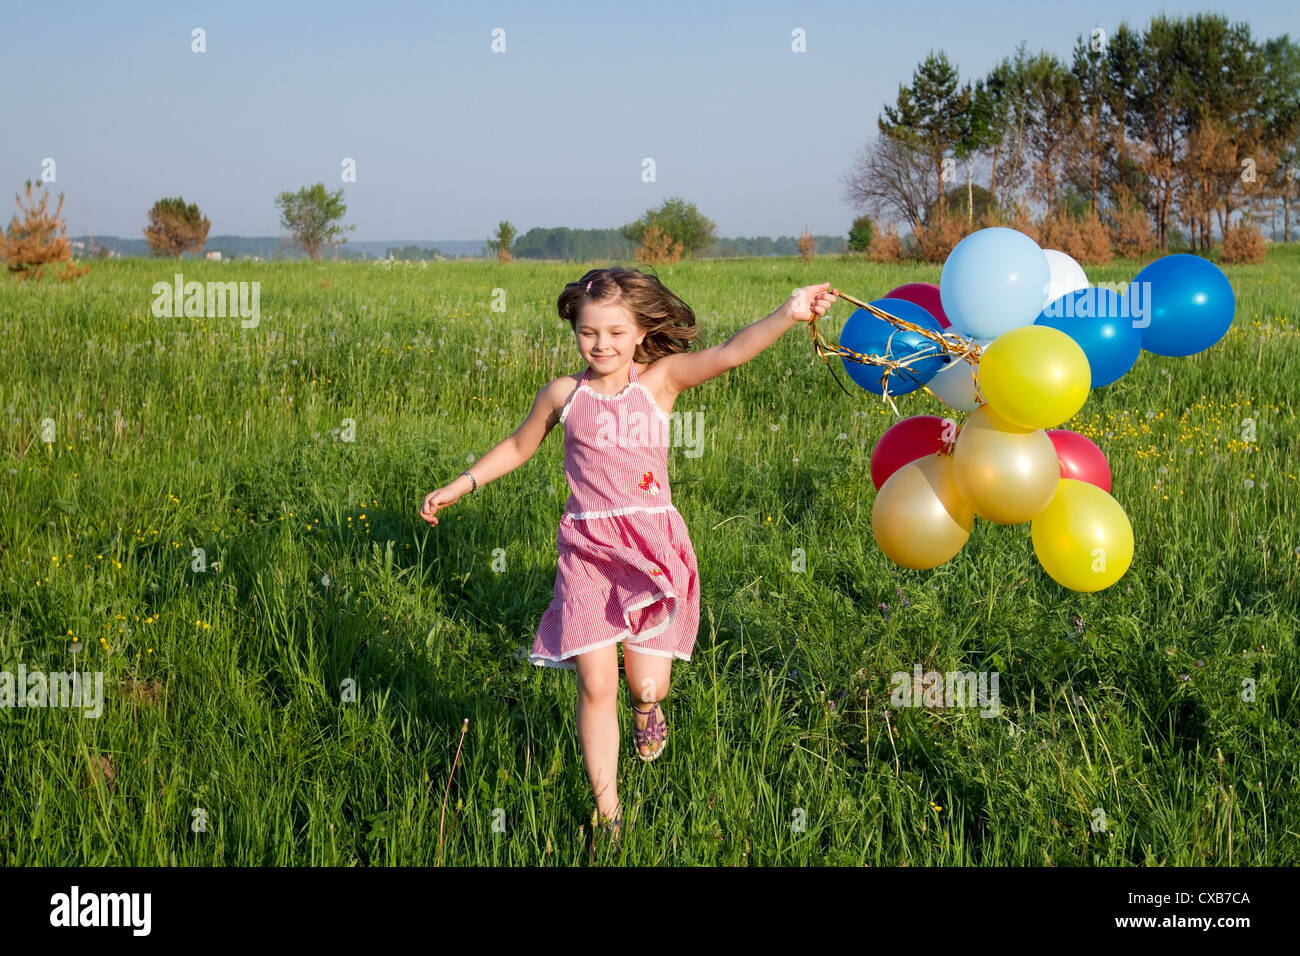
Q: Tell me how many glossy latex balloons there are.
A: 13